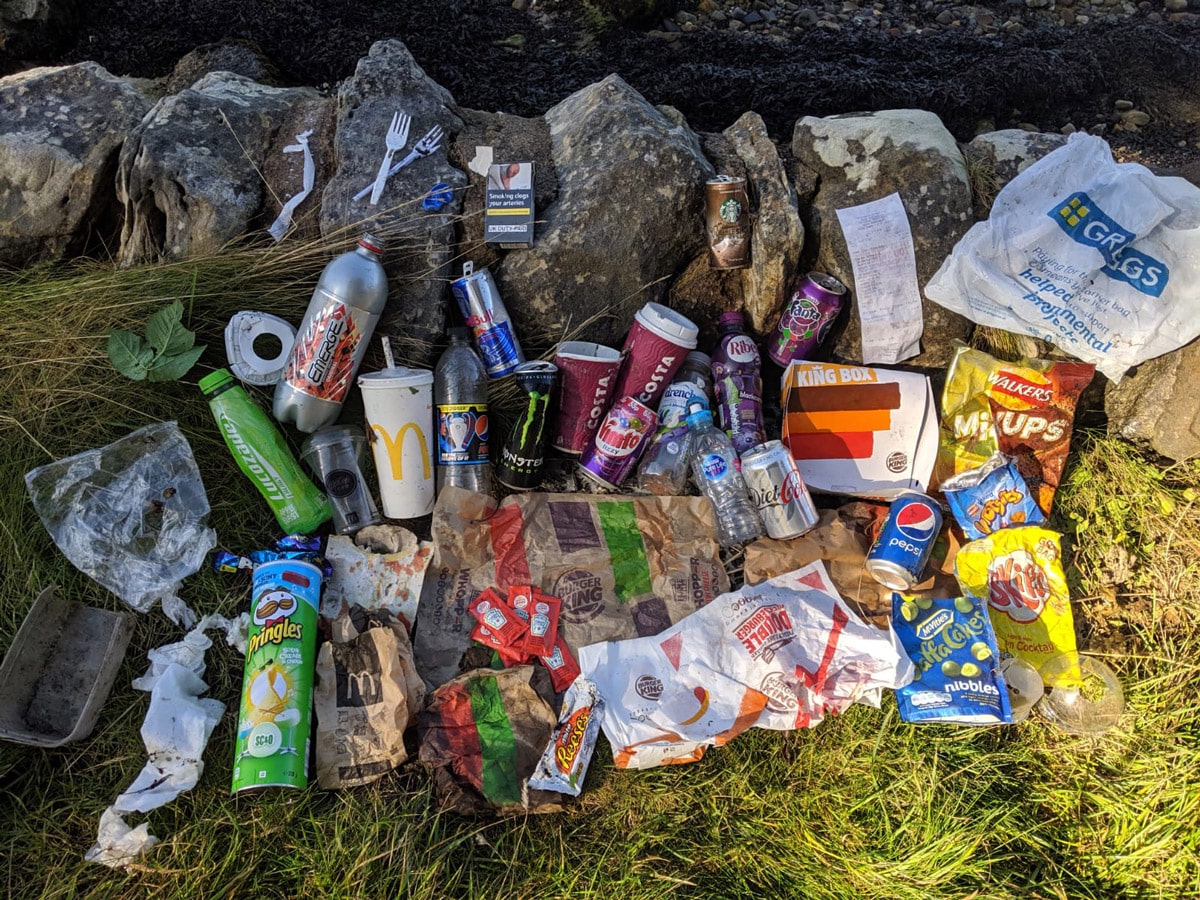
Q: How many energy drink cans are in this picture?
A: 2